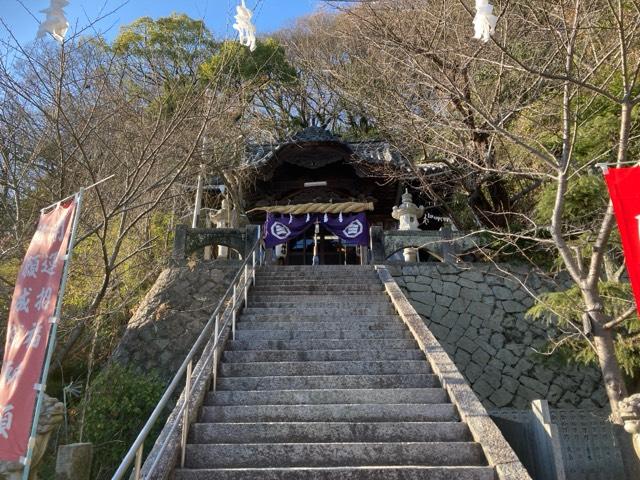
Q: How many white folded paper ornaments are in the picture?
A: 7